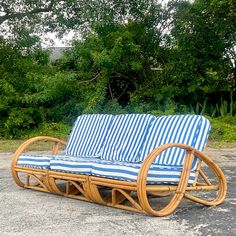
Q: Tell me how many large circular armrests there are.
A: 2